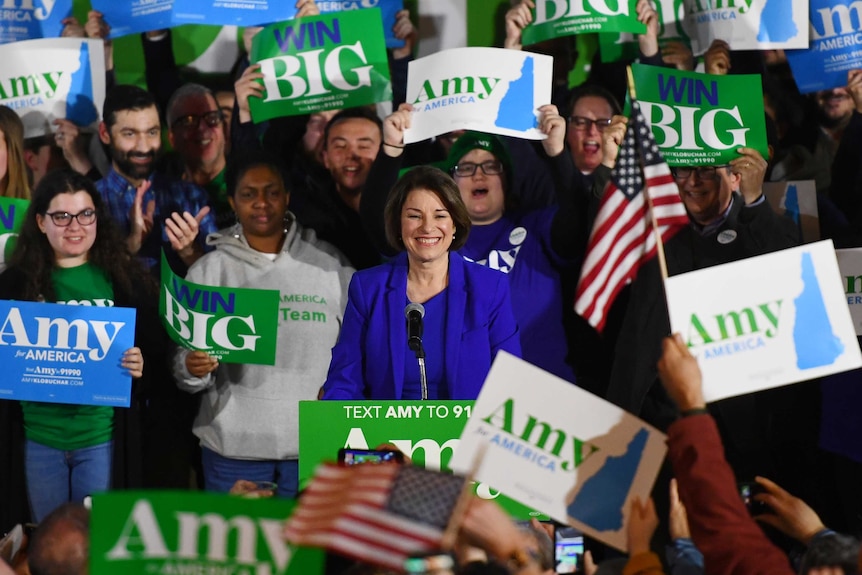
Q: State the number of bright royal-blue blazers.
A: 1